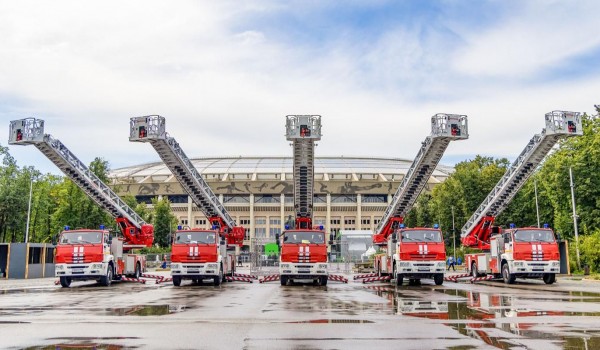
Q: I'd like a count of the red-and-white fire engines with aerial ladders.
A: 5